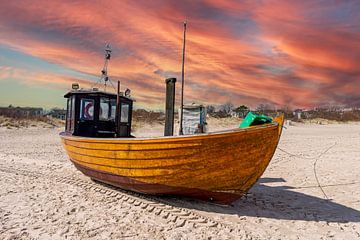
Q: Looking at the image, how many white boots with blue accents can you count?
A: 0